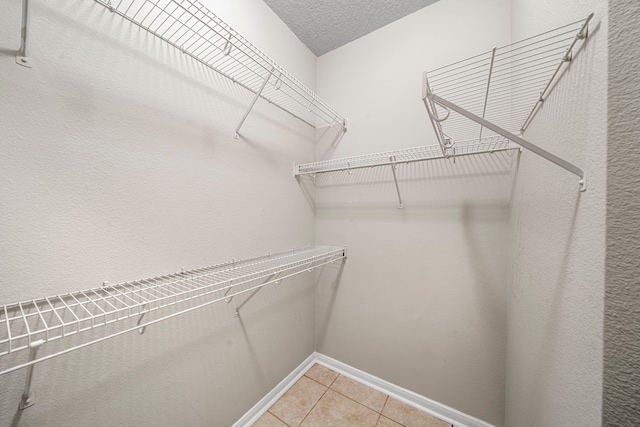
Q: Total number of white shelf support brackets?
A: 6